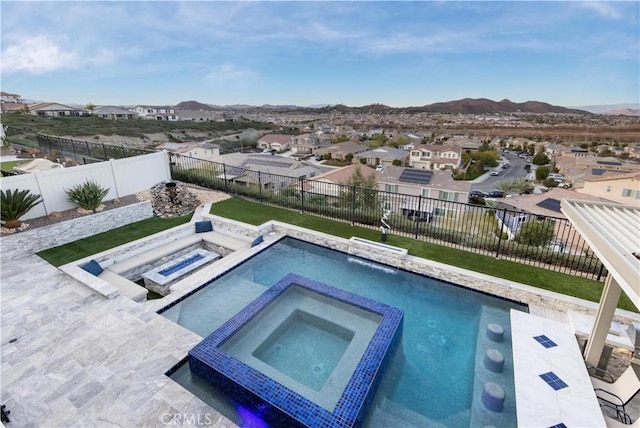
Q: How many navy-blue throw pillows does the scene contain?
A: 3